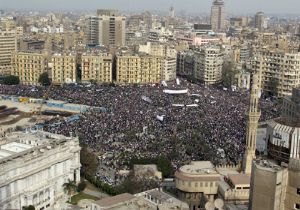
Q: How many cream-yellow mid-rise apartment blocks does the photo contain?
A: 4